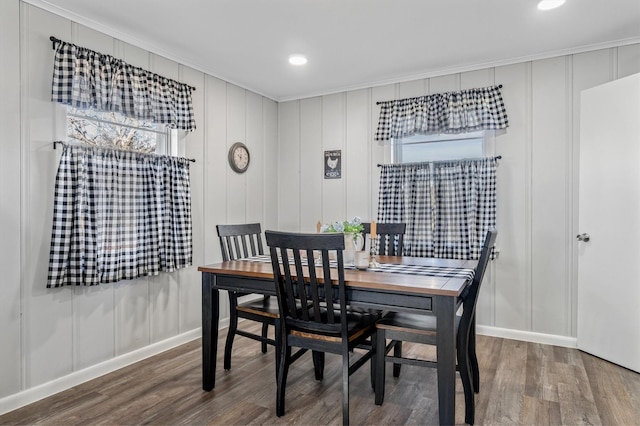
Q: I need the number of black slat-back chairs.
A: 4